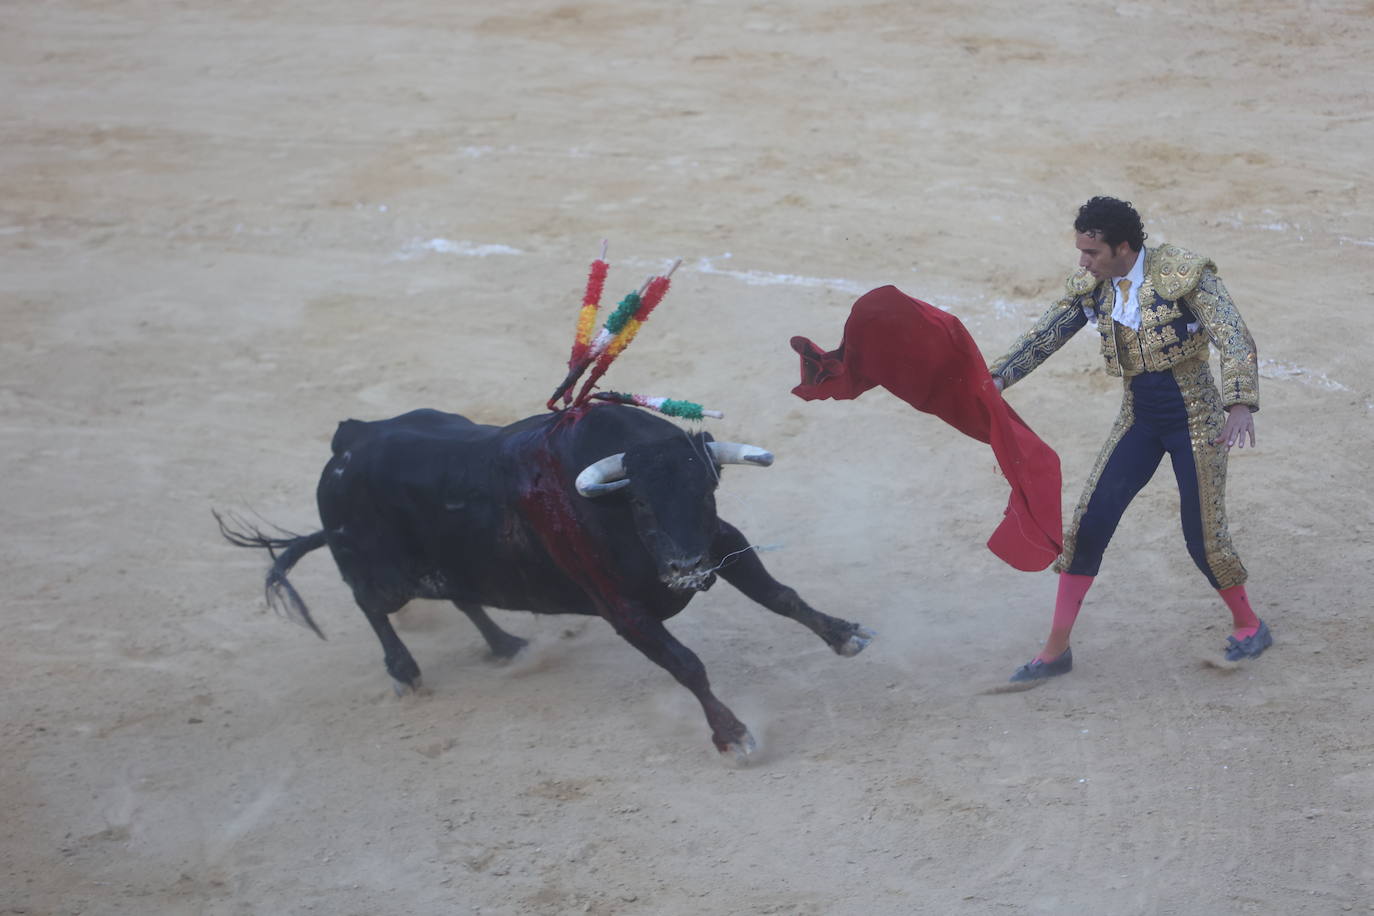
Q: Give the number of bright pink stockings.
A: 2